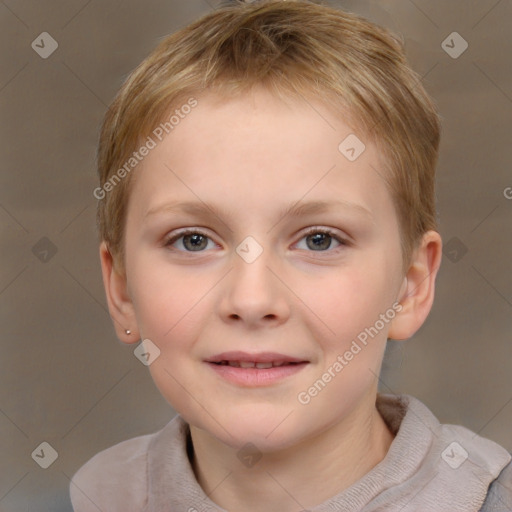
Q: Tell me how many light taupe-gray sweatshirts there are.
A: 1